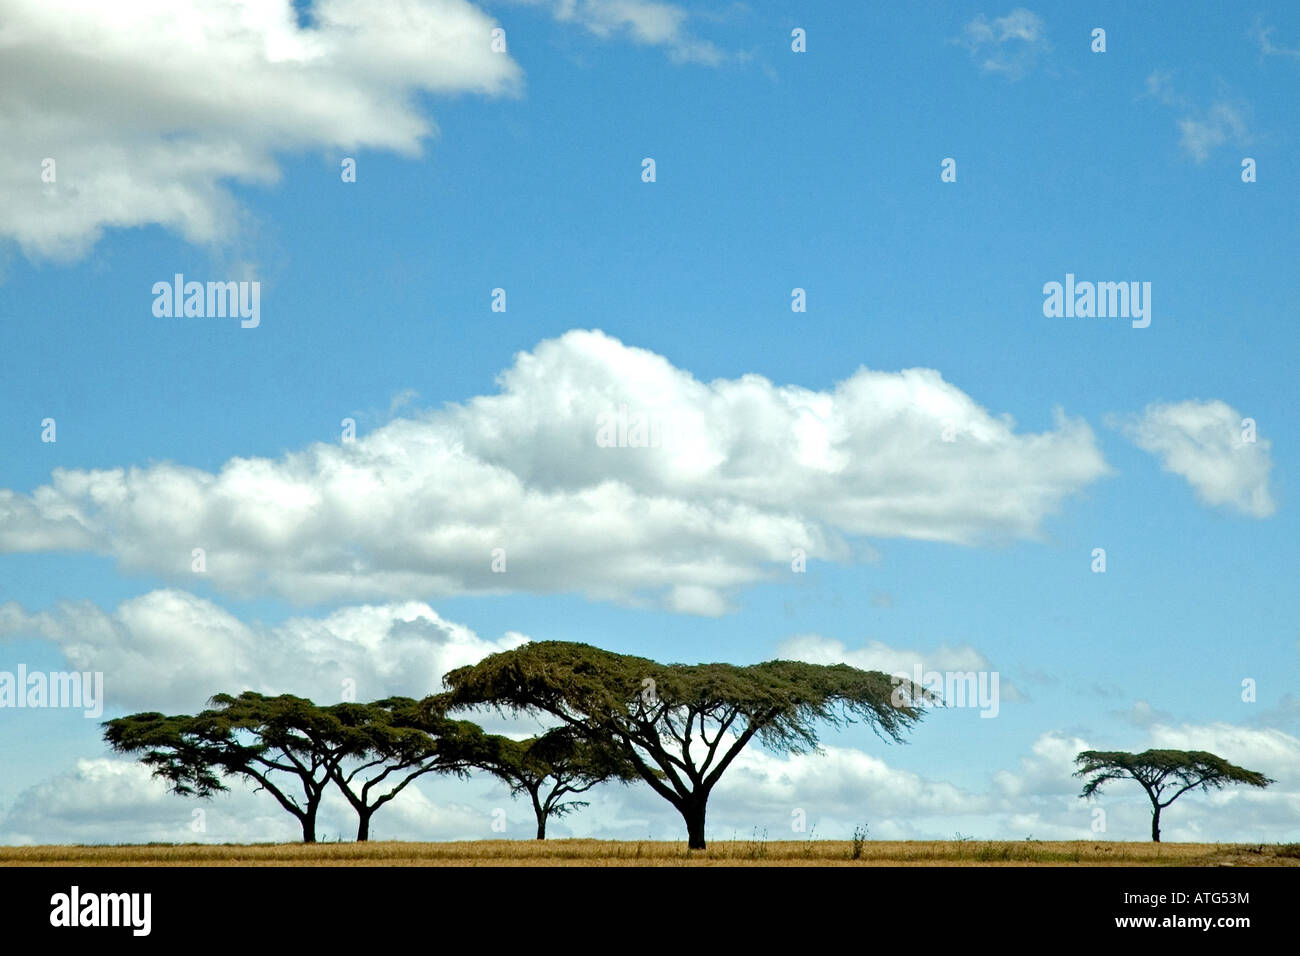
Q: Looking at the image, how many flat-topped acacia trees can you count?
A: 5